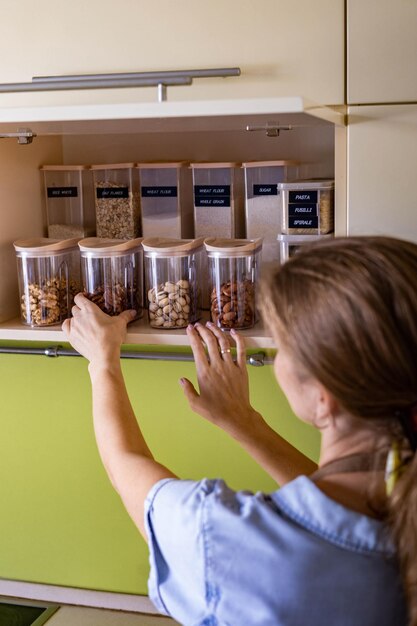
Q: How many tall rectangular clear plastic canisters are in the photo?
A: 5